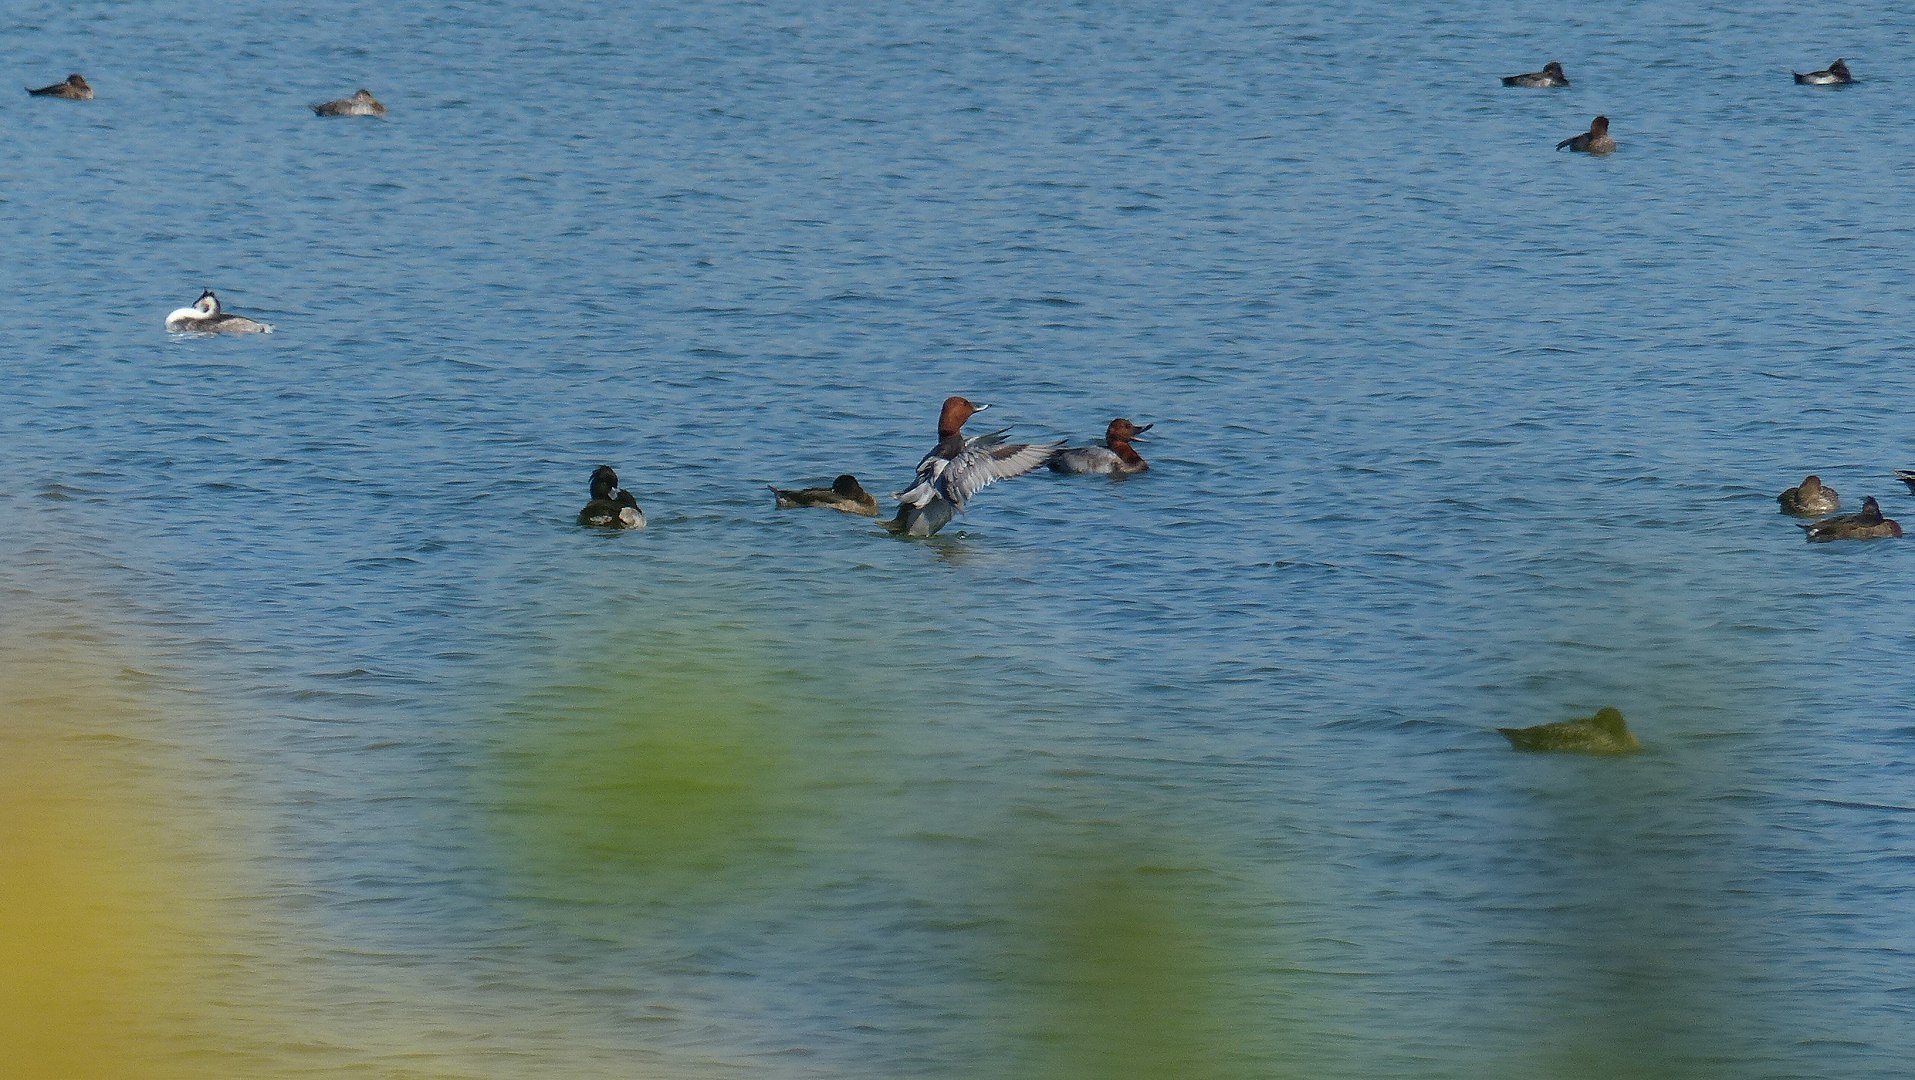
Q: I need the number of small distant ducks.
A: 5